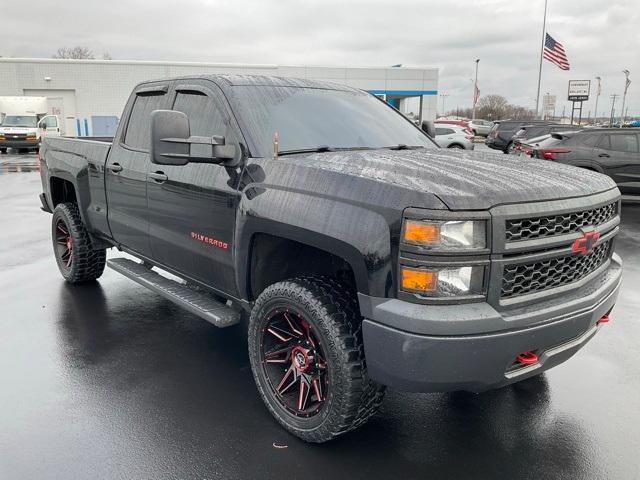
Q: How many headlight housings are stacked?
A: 2